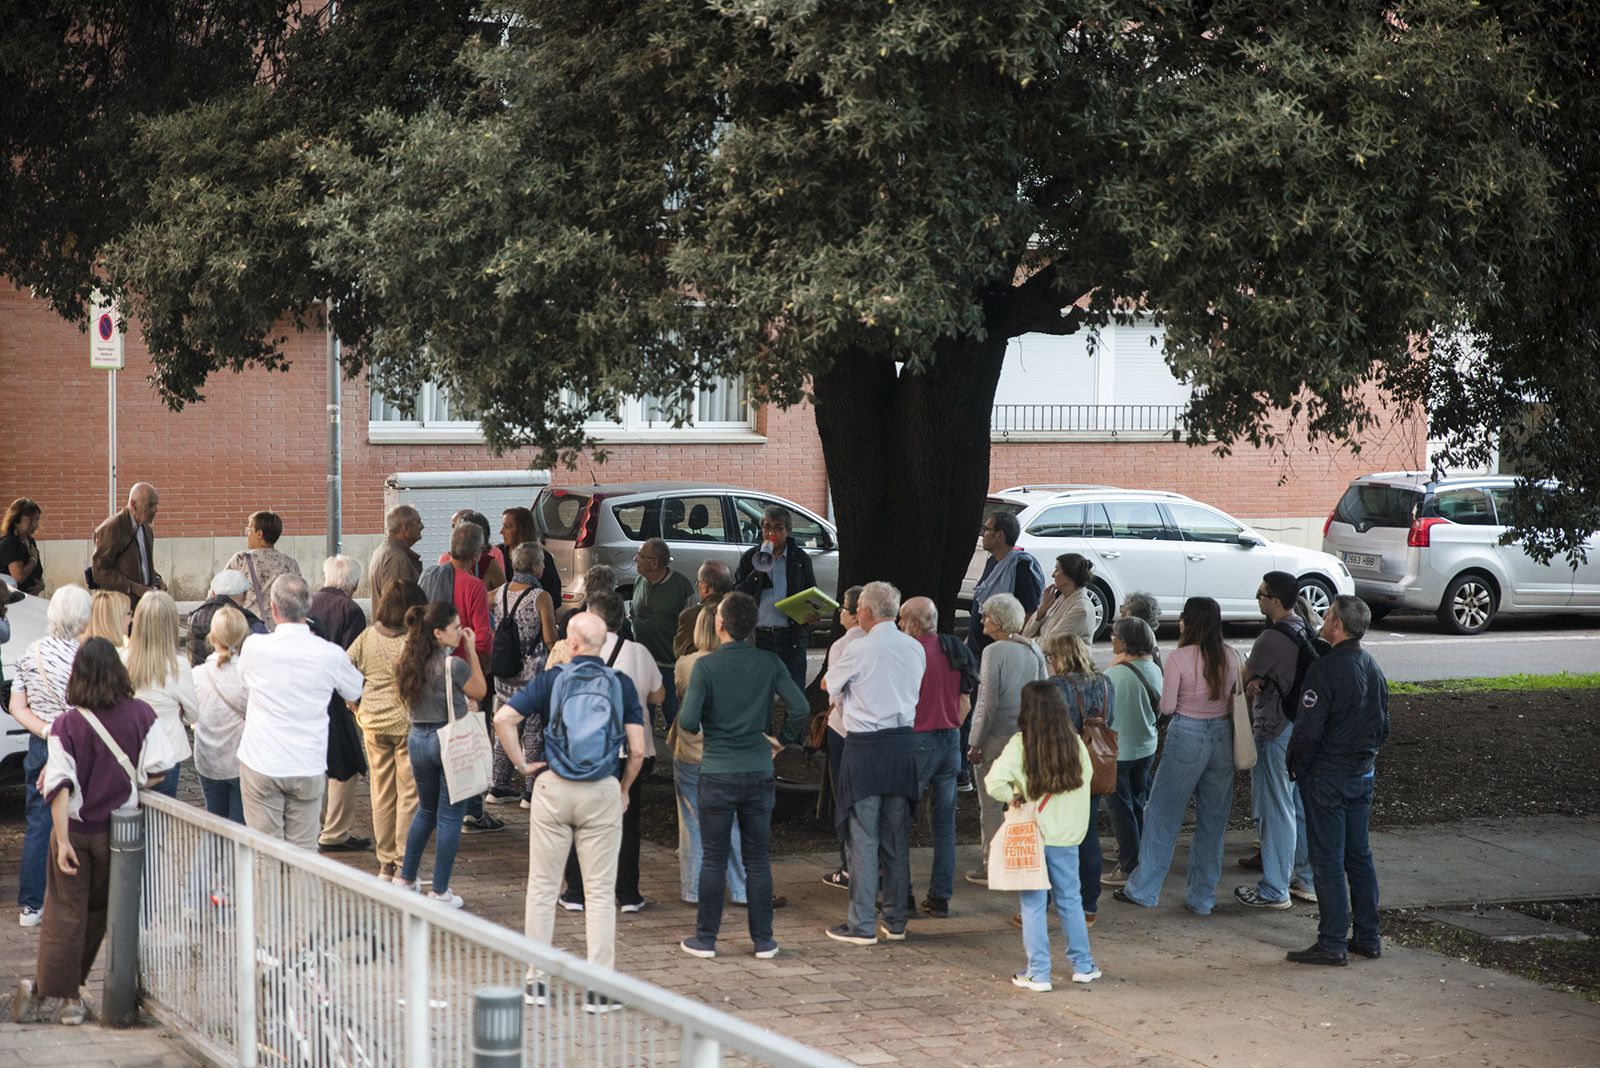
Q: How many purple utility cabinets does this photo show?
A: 0